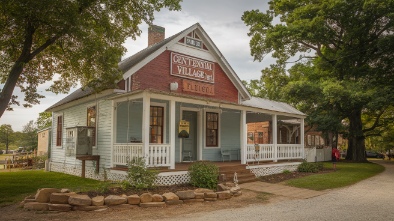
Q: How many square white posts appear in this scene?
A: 5